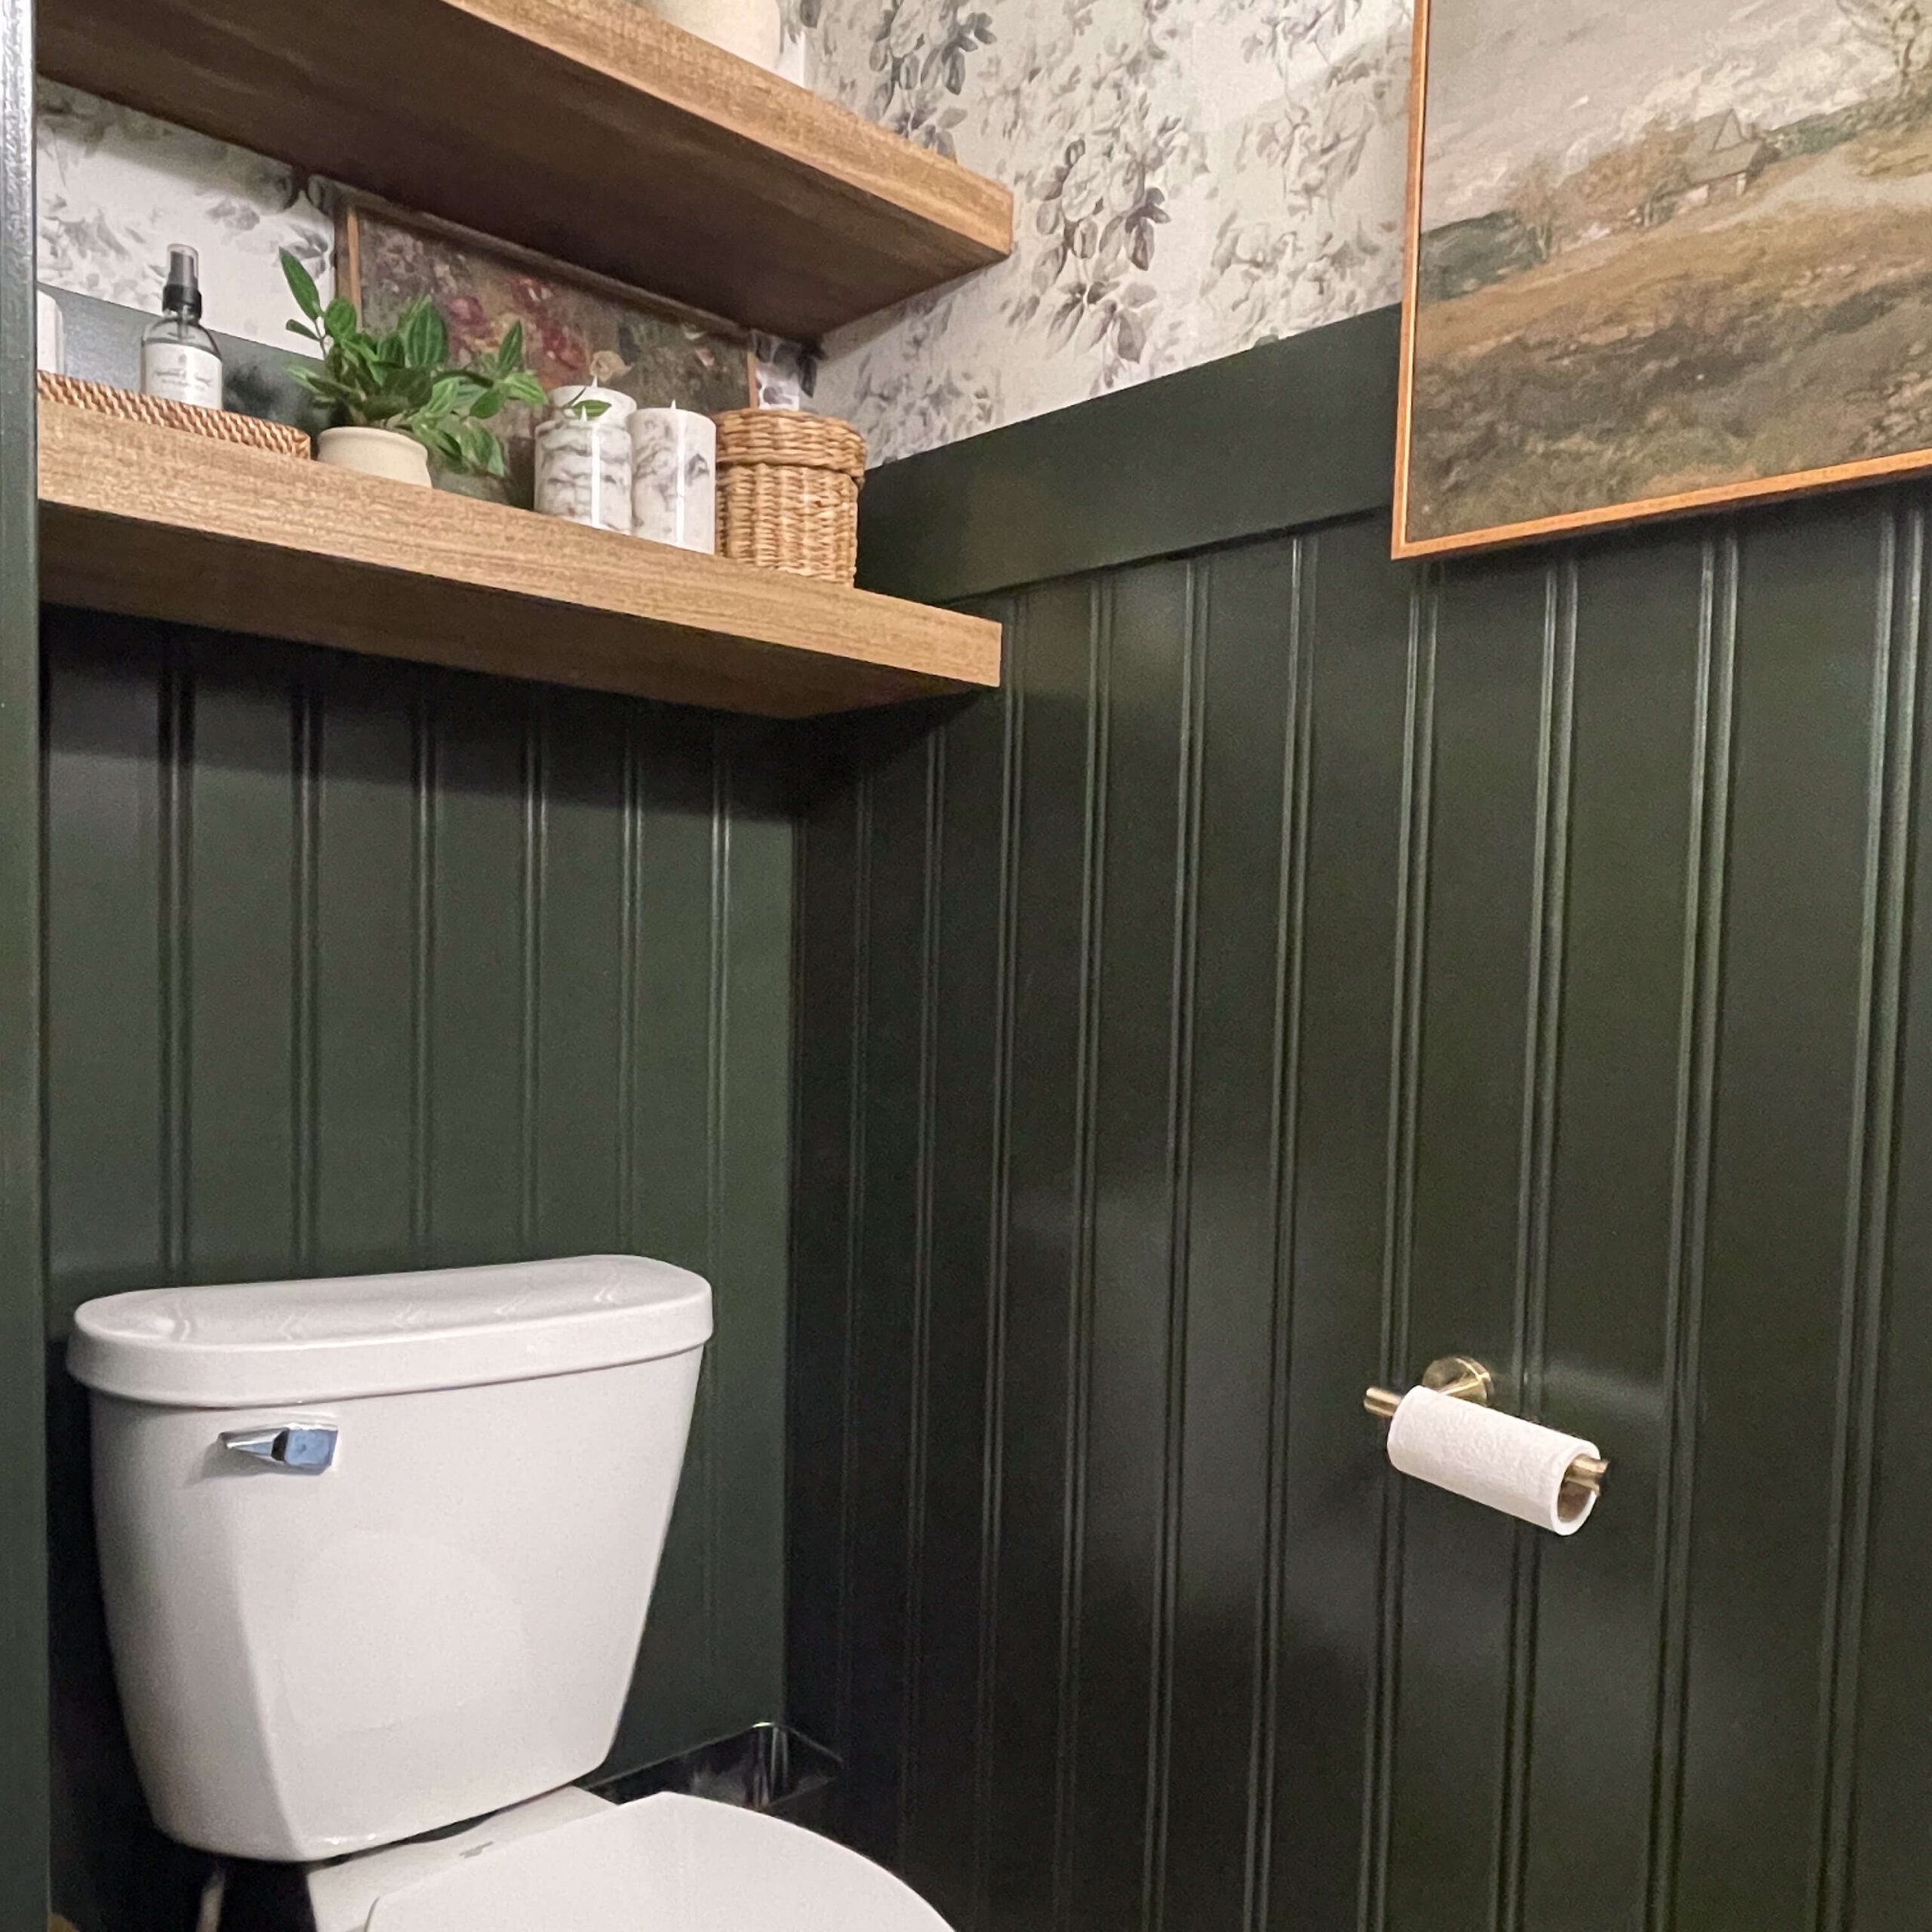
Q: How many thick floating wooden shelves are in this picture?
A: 2